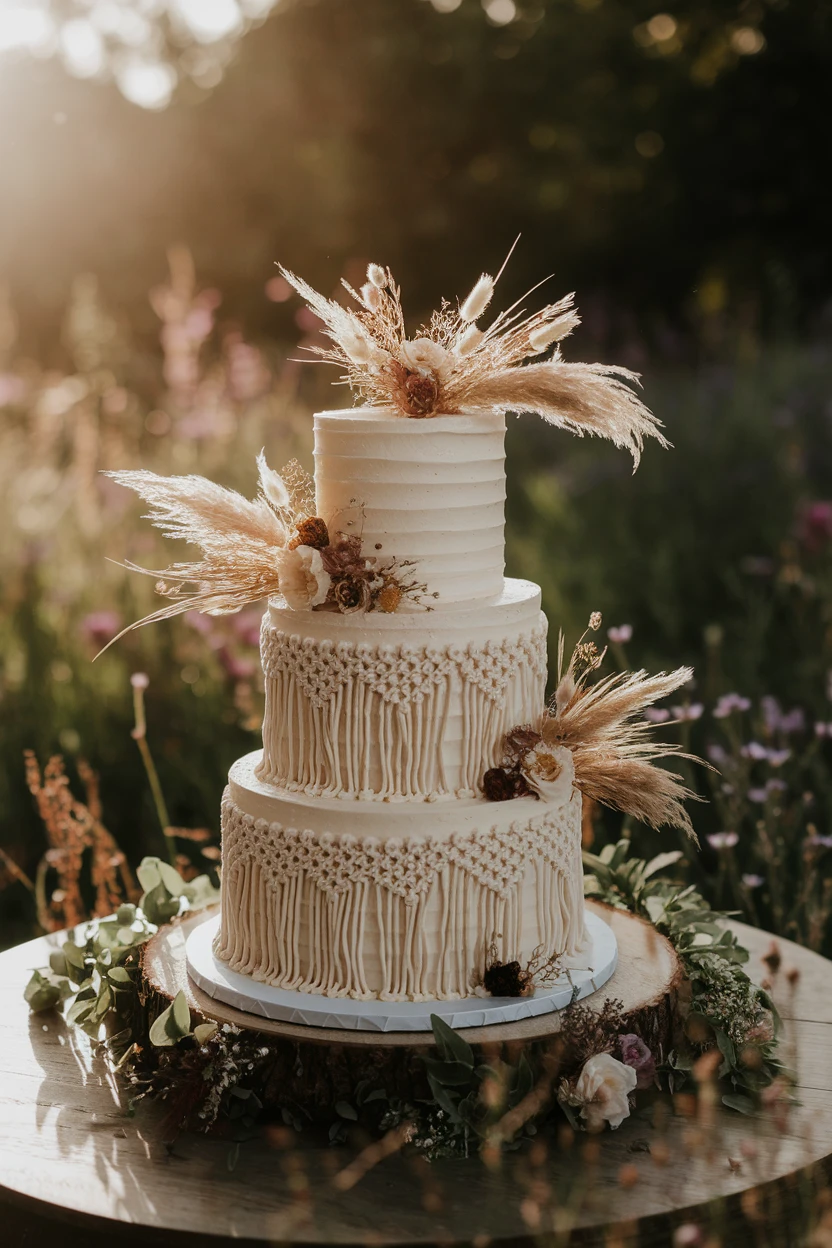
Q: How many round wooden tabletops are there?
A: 1